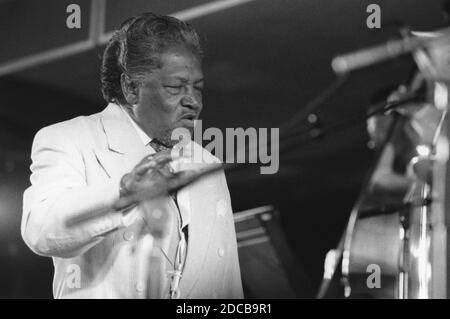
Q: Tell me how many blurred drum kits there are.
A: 1